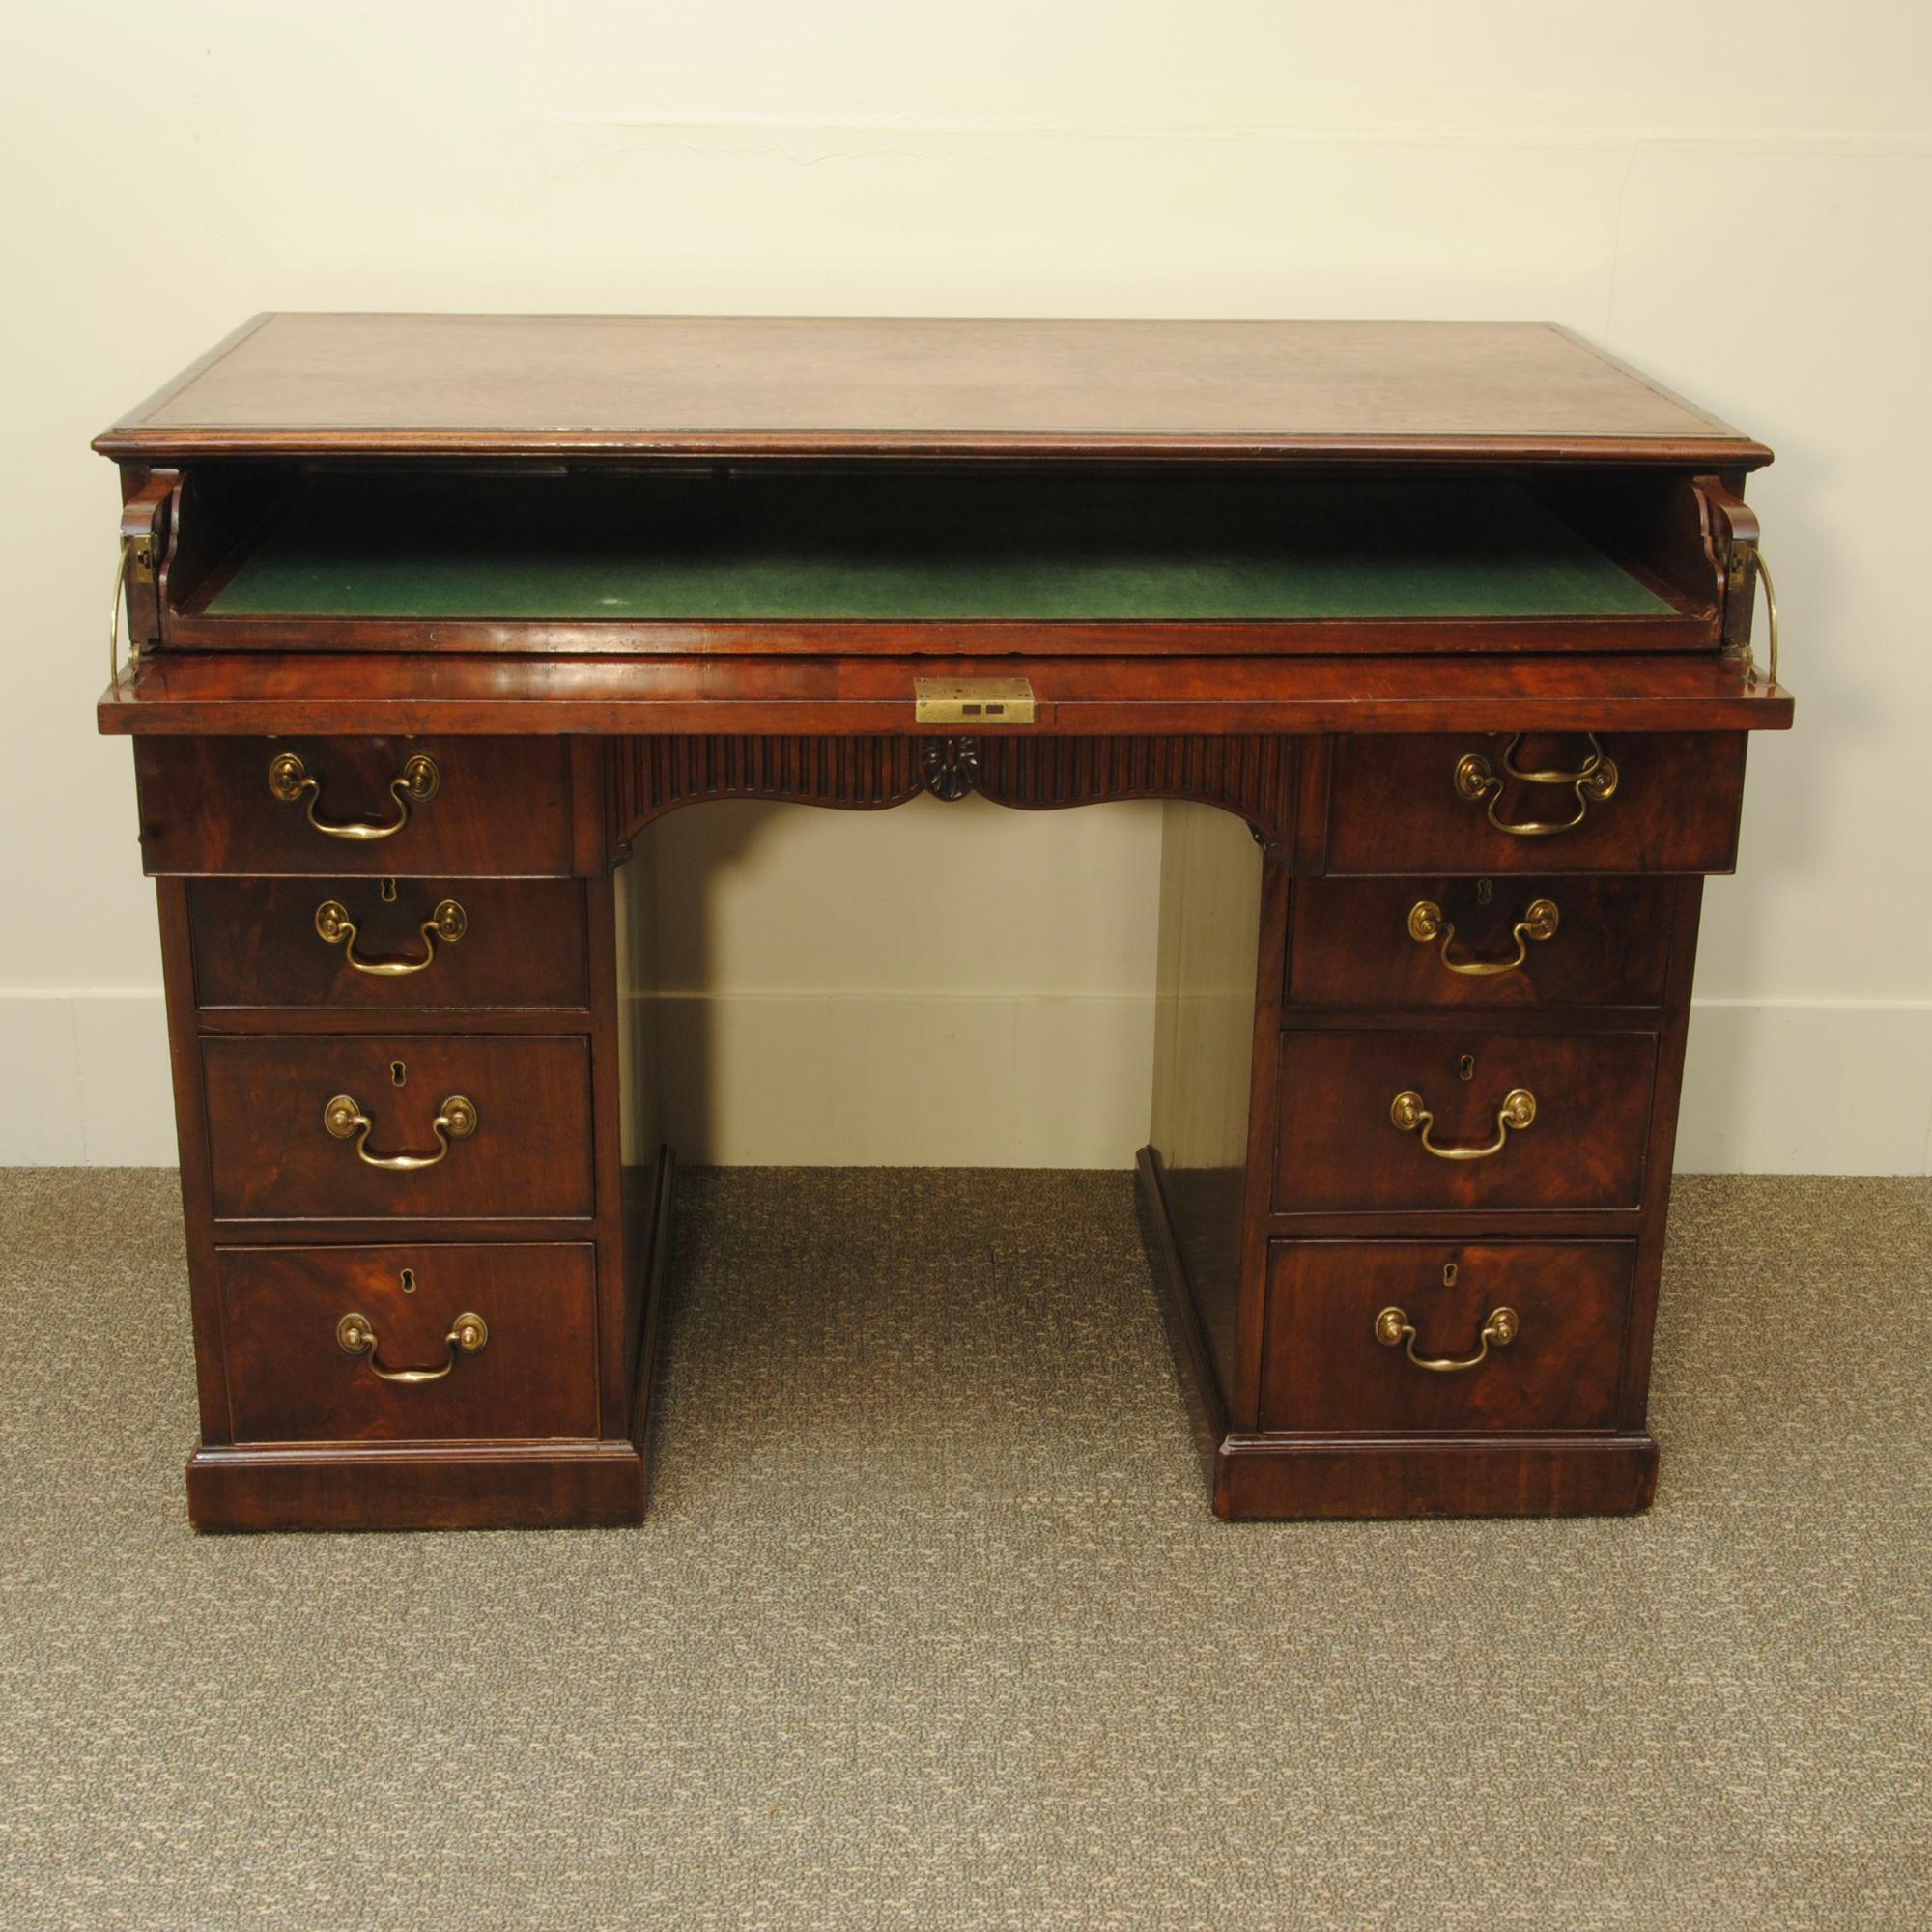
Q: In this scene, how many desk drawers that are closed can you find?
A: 8